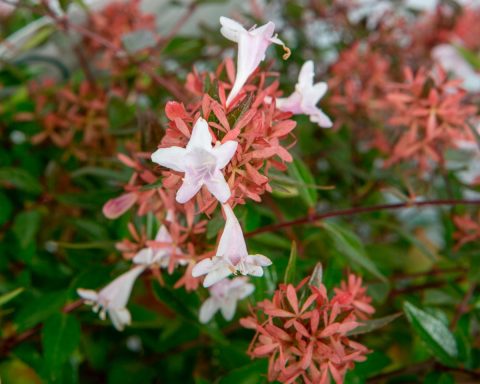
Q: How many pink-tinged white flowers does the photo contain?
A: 7